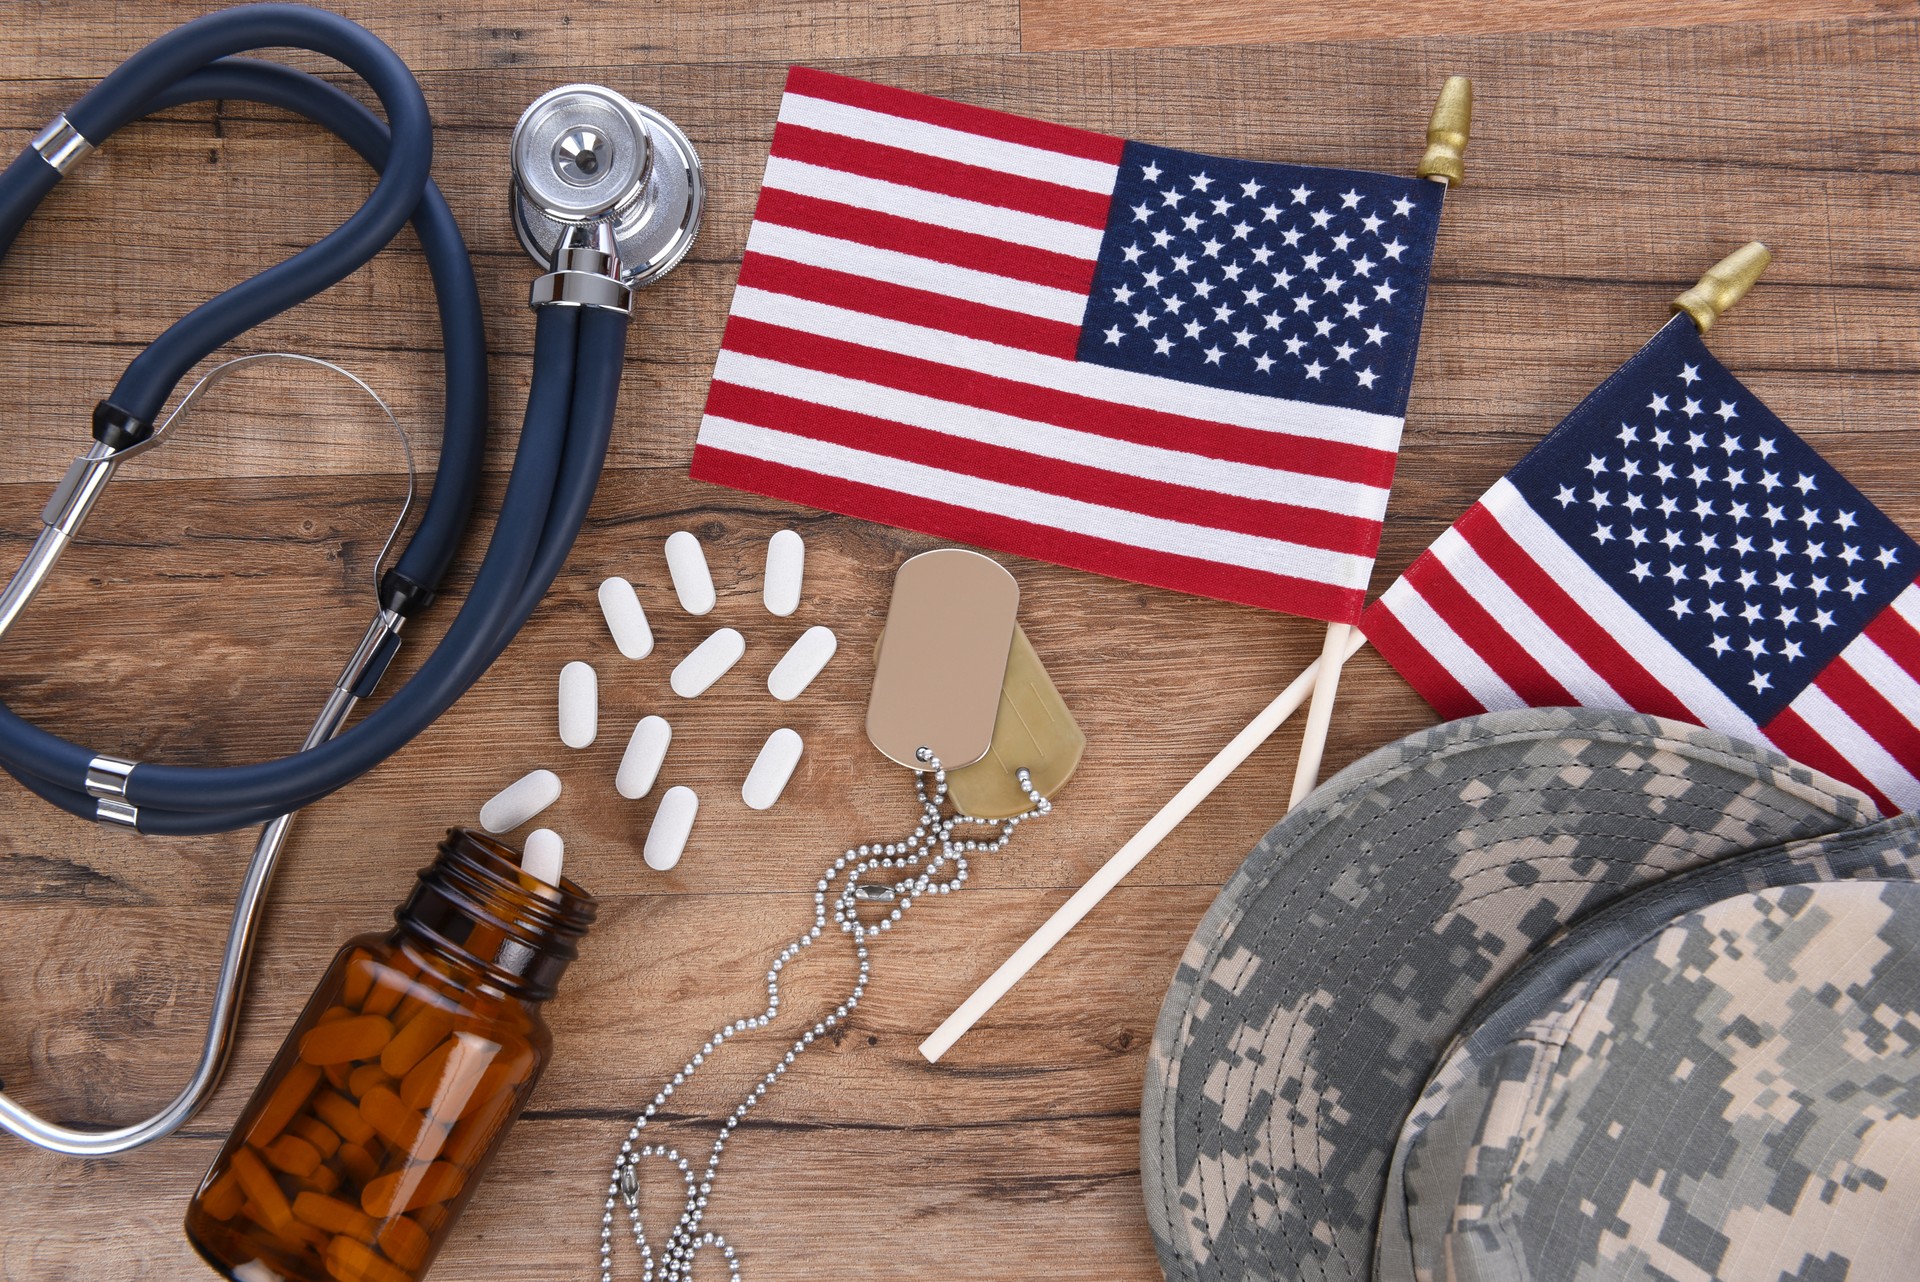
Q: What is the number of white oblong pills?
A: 11